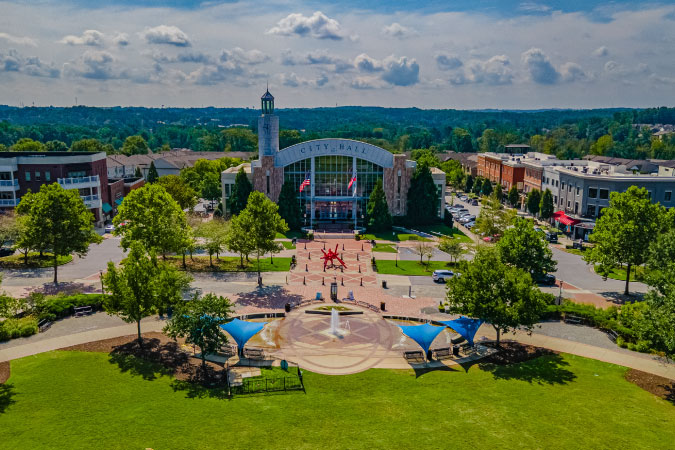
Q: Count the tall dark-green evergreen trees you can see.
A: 4